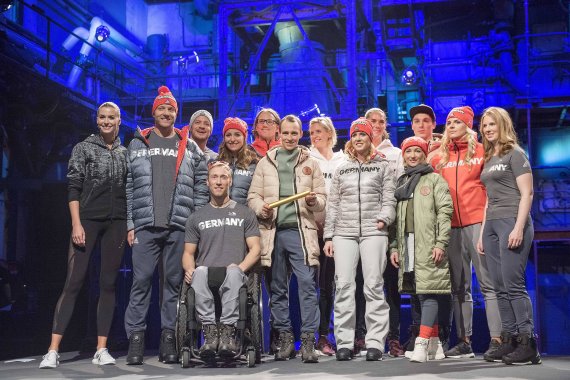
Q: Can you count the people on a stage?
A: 14